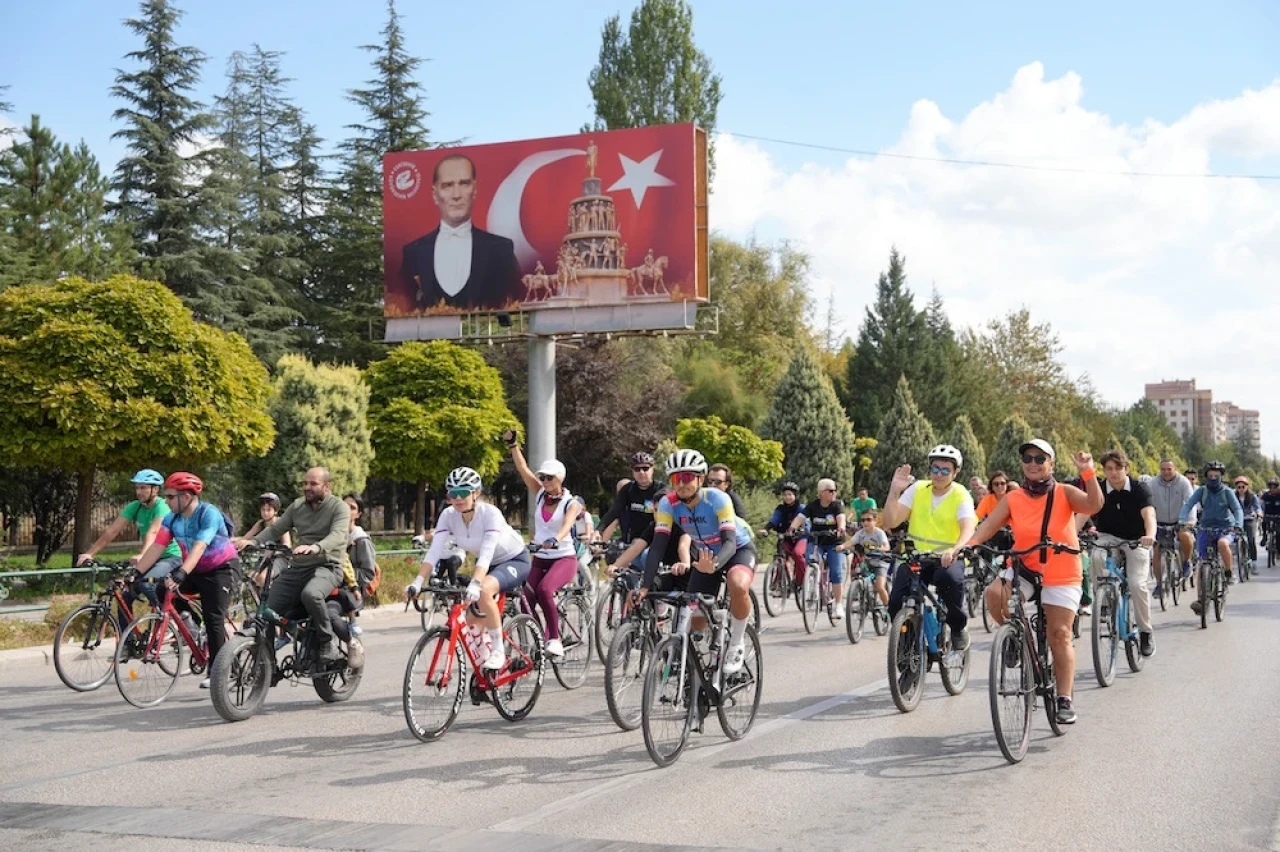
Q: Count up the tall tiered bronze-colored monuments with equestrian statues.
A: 1